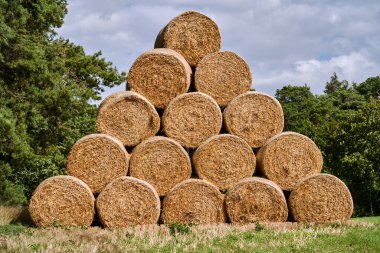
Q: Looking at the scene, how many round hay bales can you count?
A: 15